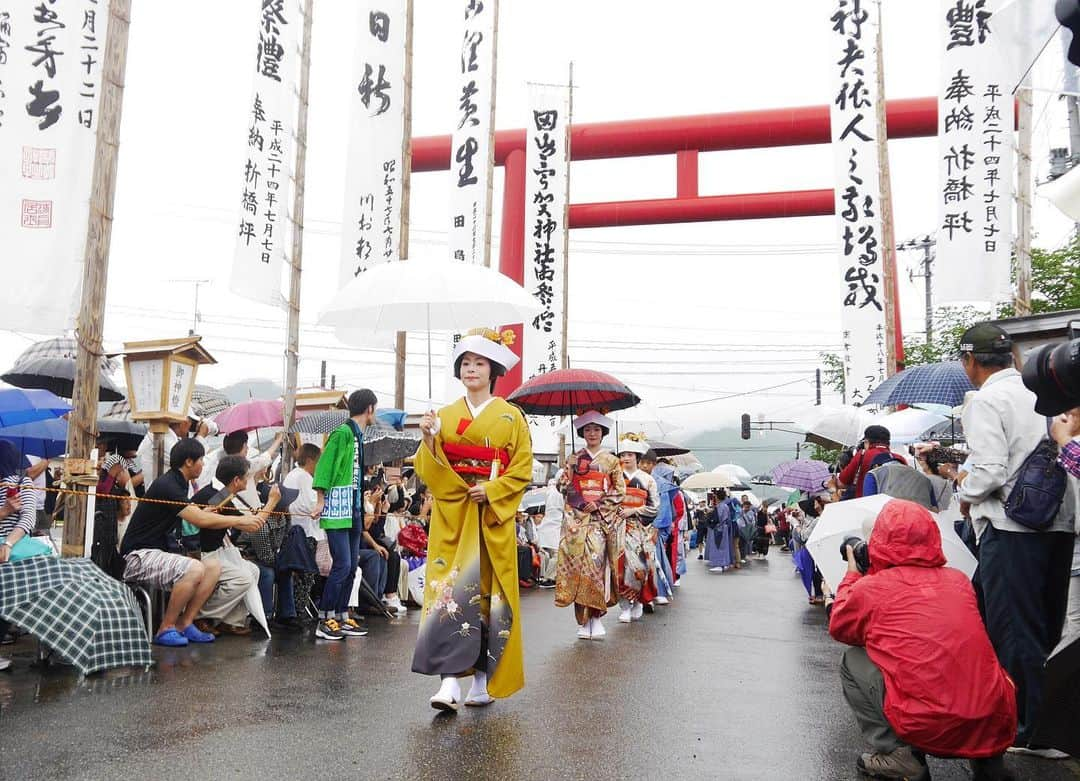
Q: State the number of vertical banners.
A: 7